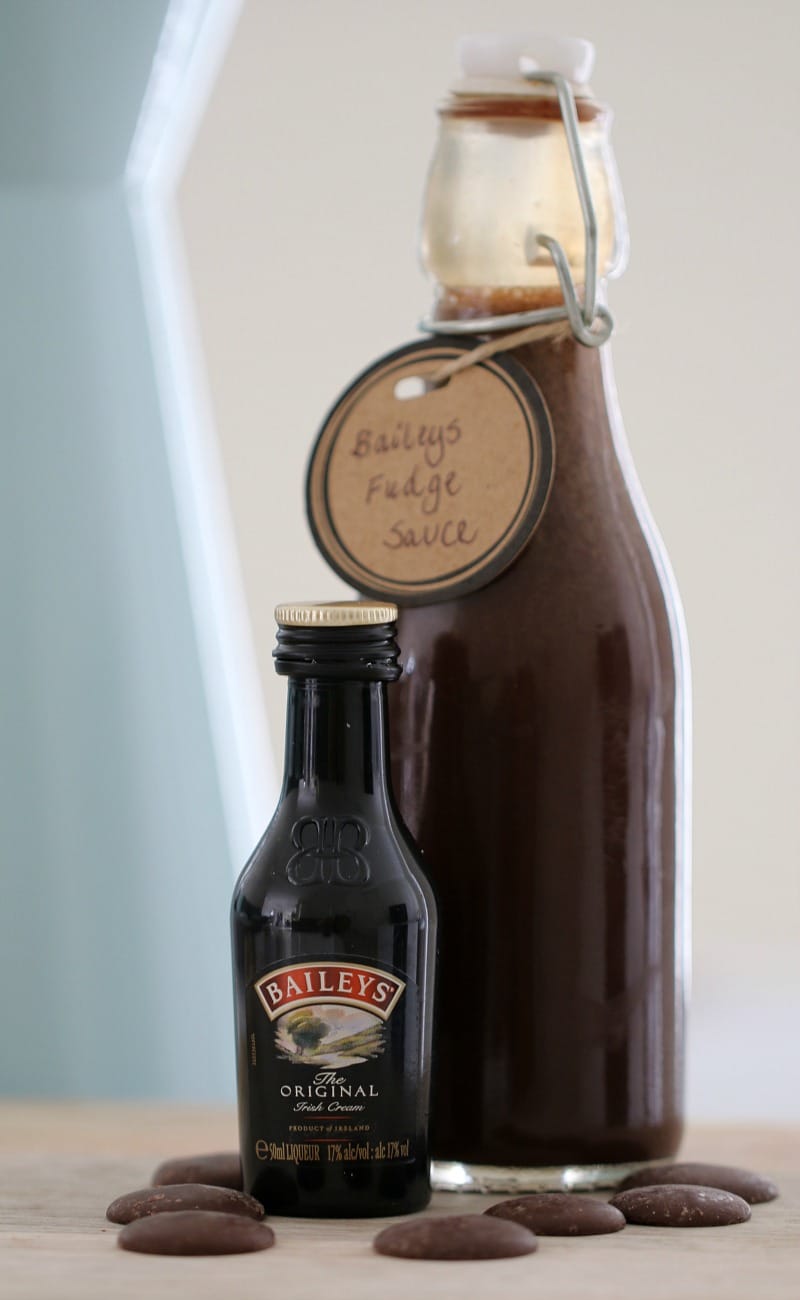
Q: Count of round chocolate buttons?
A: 7